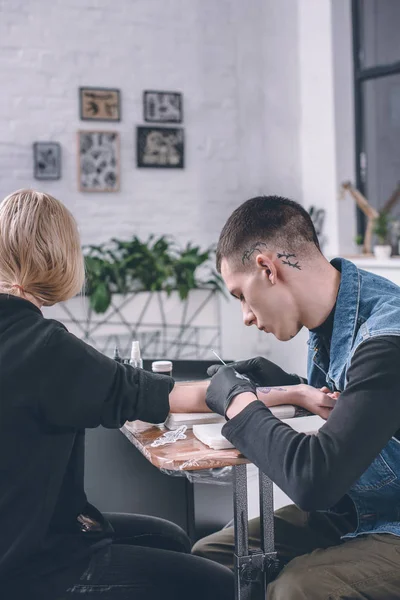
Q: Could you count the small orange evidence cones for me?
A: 0